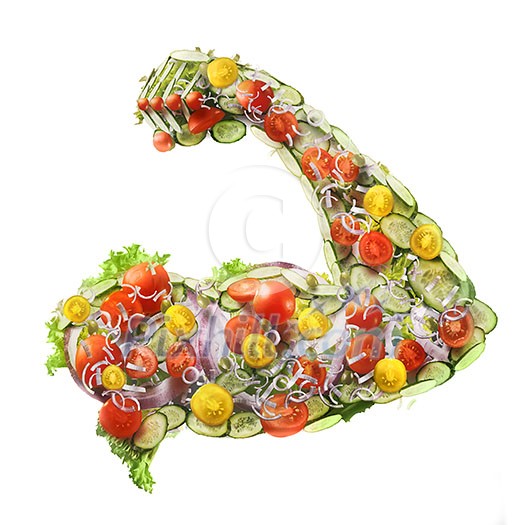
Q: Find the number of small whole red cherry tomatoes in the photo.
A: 5